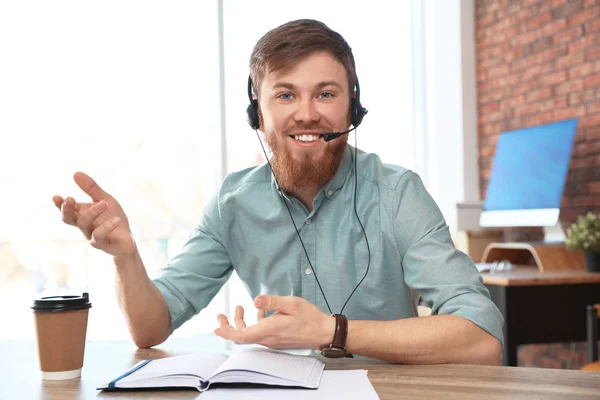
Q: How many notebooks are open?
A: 1